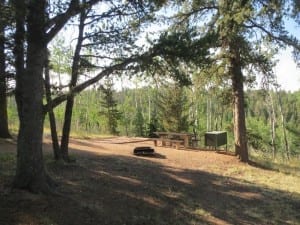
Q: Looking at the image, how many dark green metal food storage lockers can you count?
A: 1